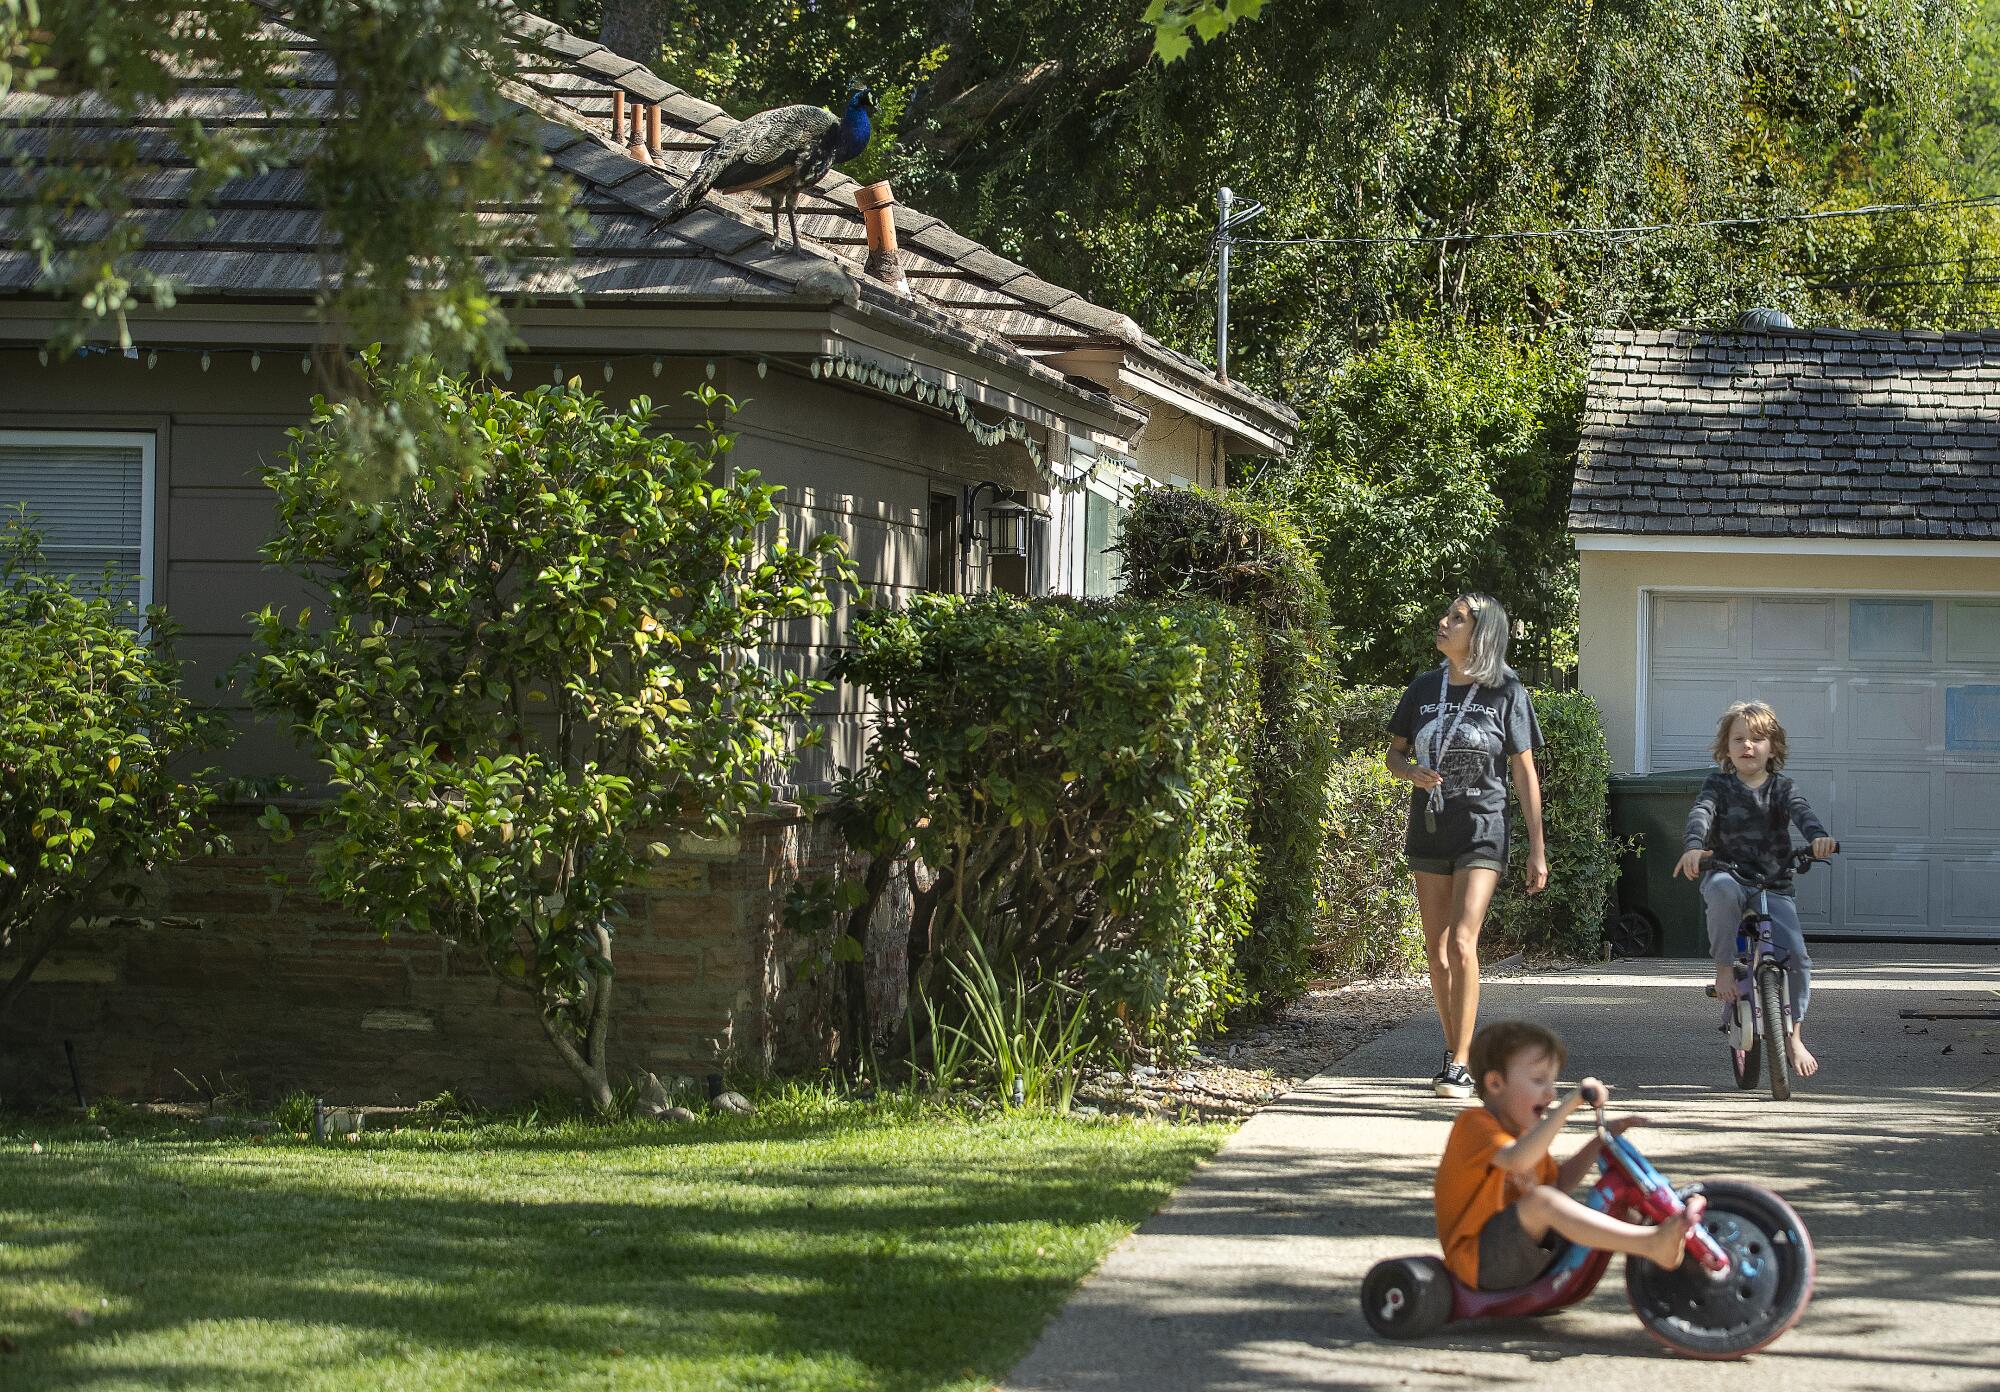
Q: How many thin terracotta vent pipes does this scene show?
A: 3